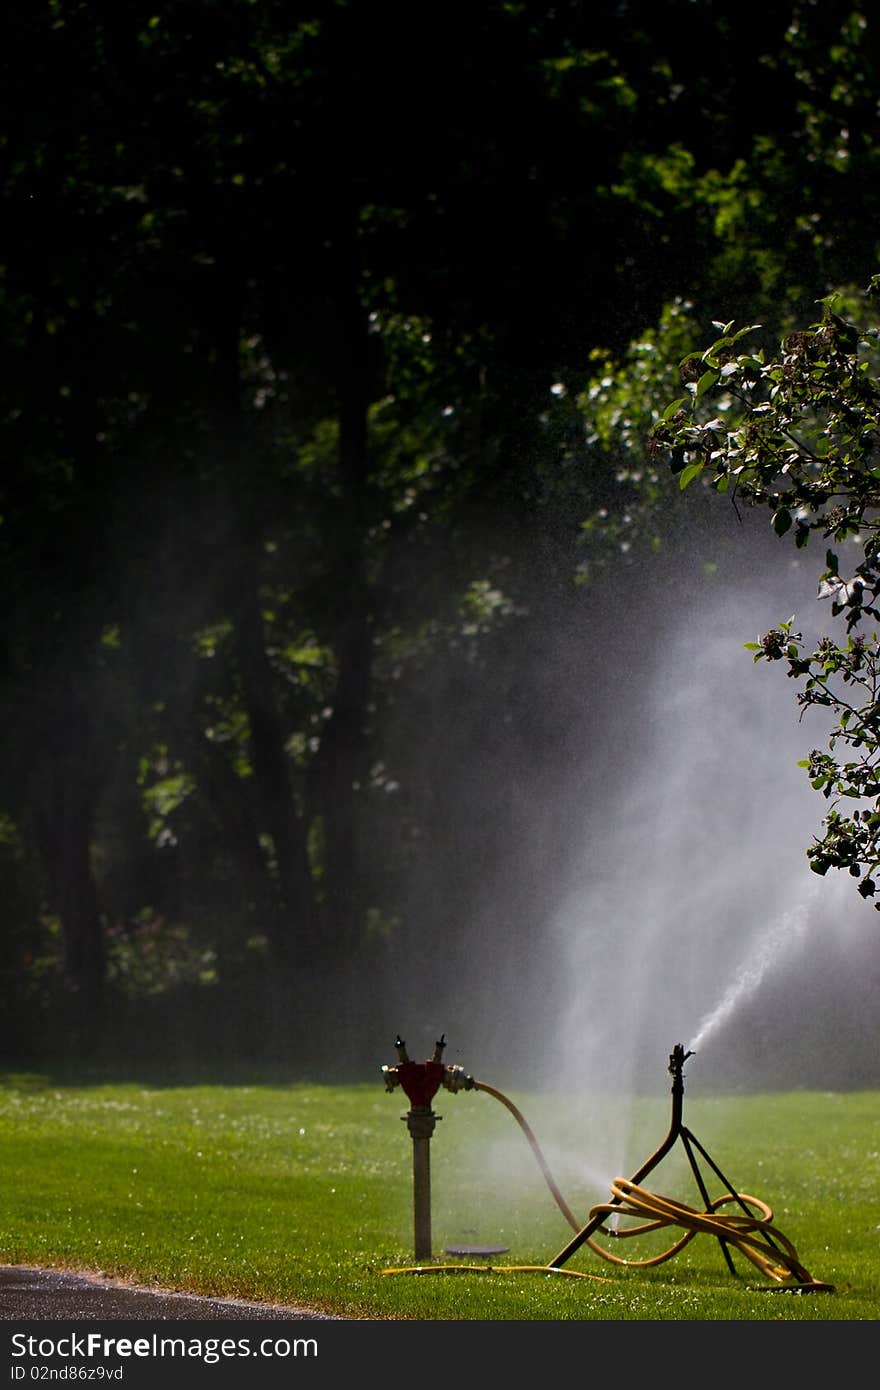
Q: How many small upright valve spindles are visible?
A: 2